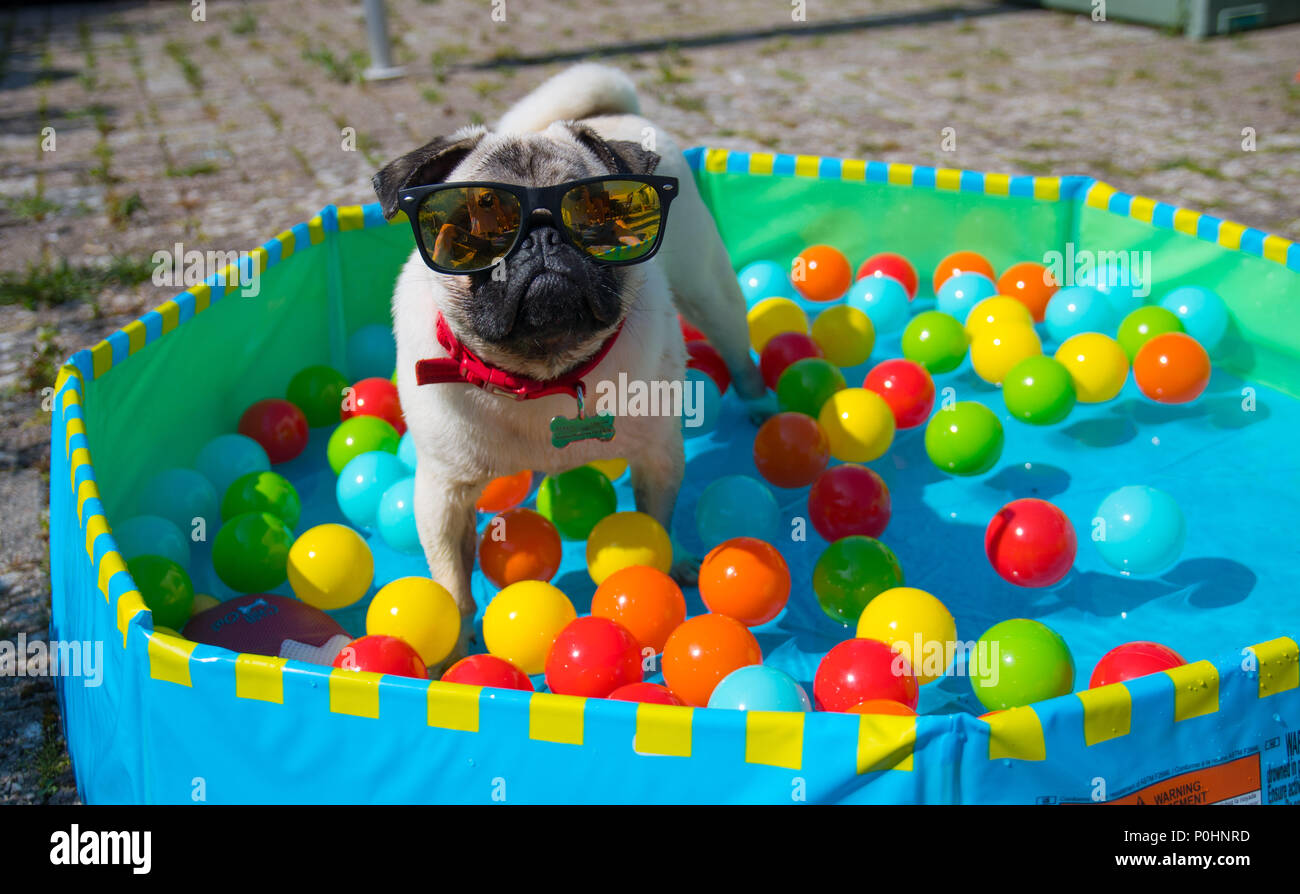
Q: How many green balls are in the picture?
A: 13